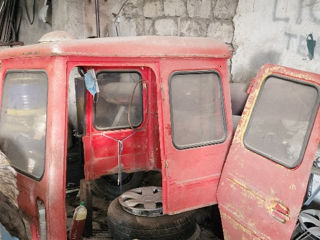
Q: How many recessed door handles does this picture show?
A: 1